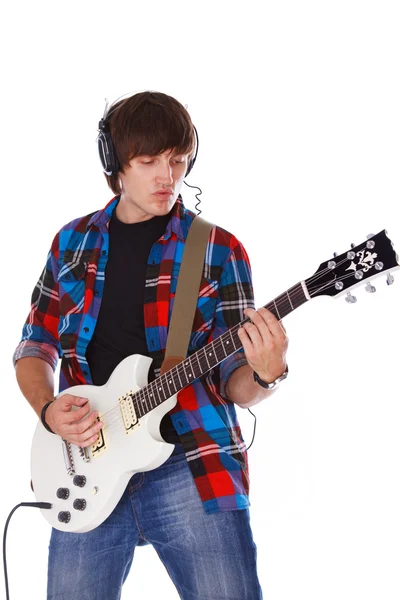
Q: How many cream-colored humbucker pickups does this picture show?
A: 2